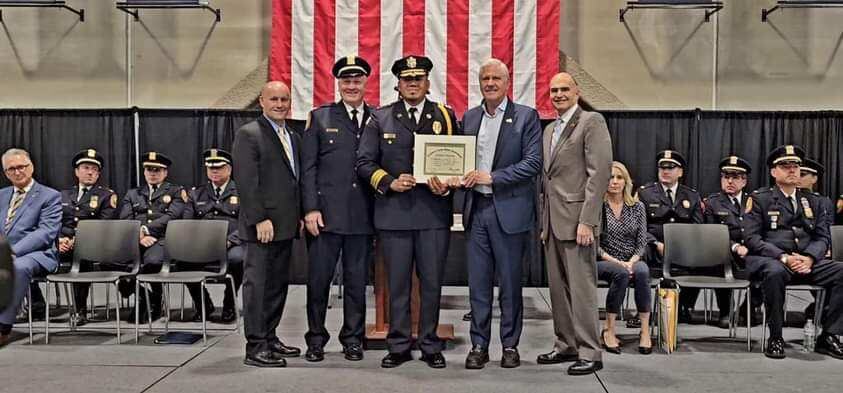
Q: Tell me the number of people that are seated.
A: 9